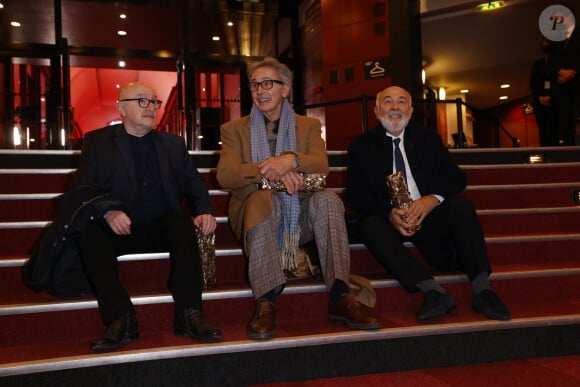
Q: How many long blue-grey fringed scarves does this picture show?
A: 1